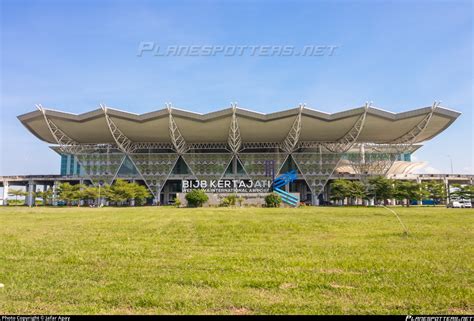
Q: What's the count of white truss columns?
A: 7